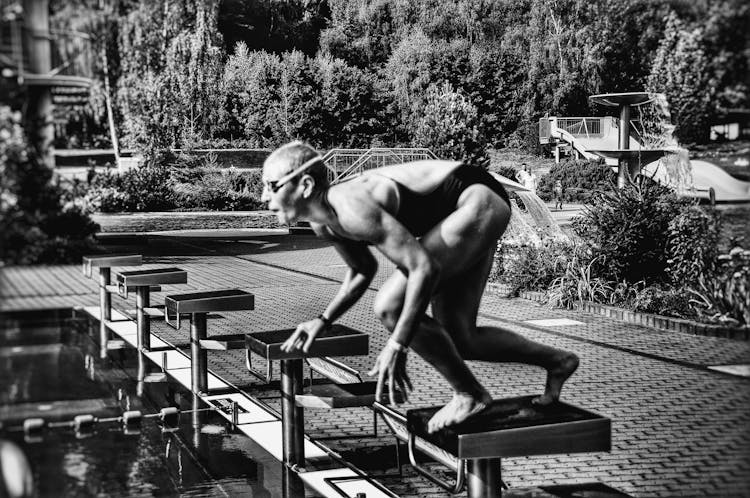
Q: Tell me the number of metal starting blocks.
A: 5